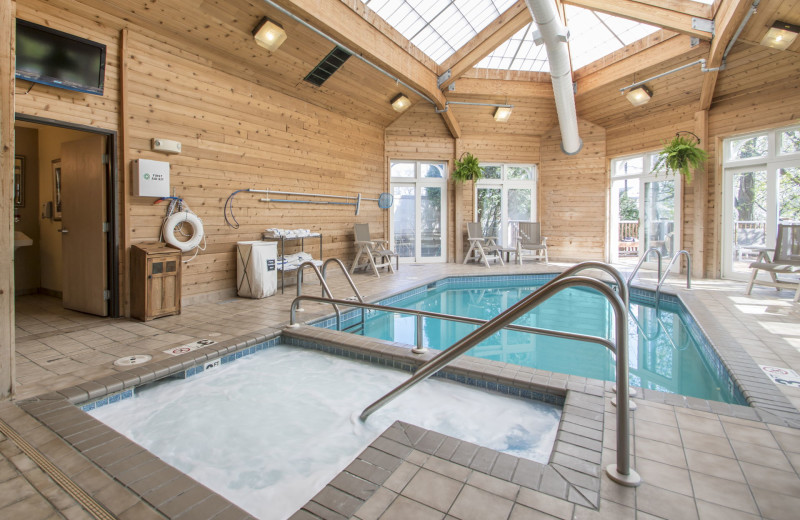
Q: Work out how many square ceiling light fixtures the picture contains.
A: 5